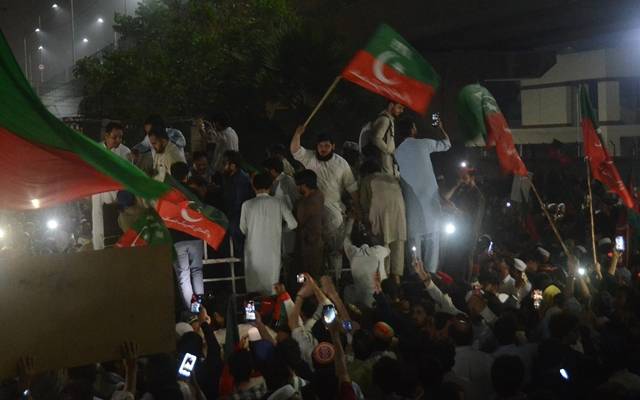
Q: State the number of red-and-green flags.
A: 6